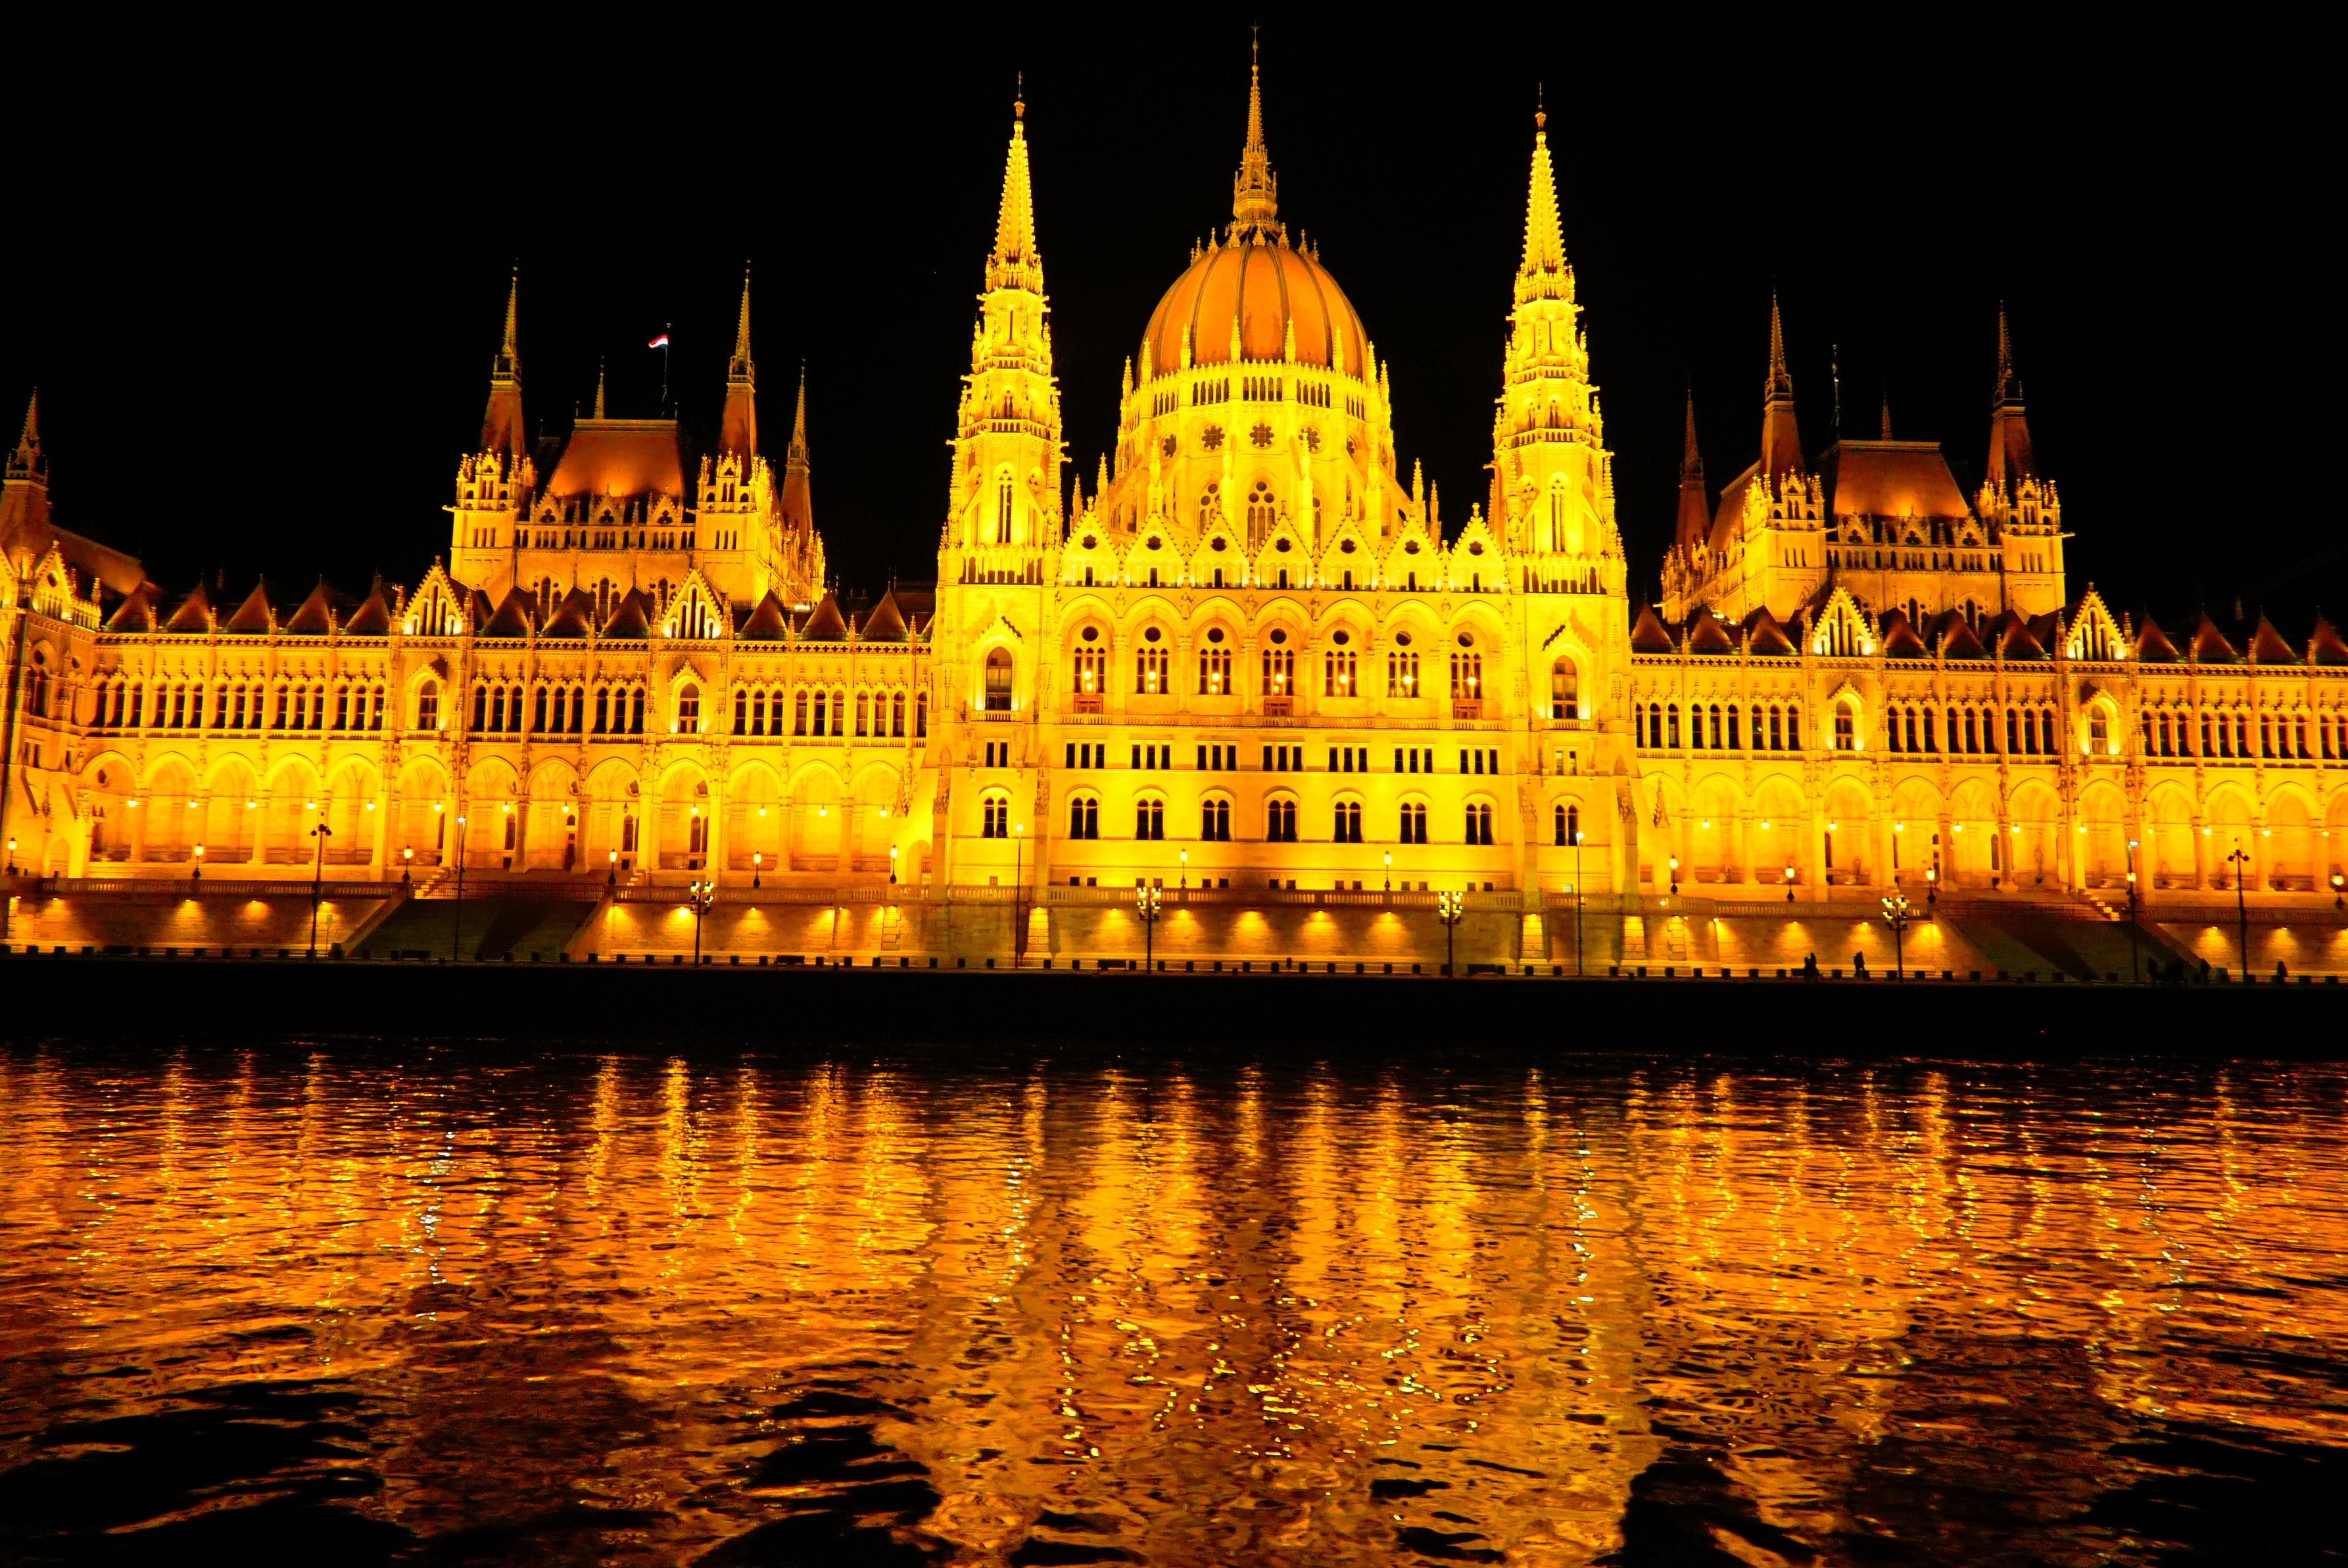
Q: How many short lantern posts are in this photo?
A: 13